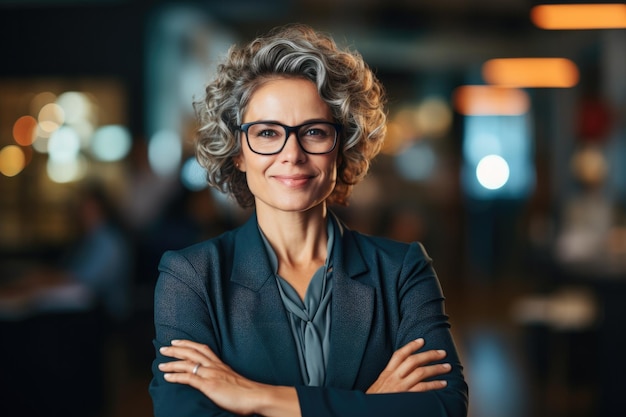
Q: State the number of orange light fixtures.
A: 3